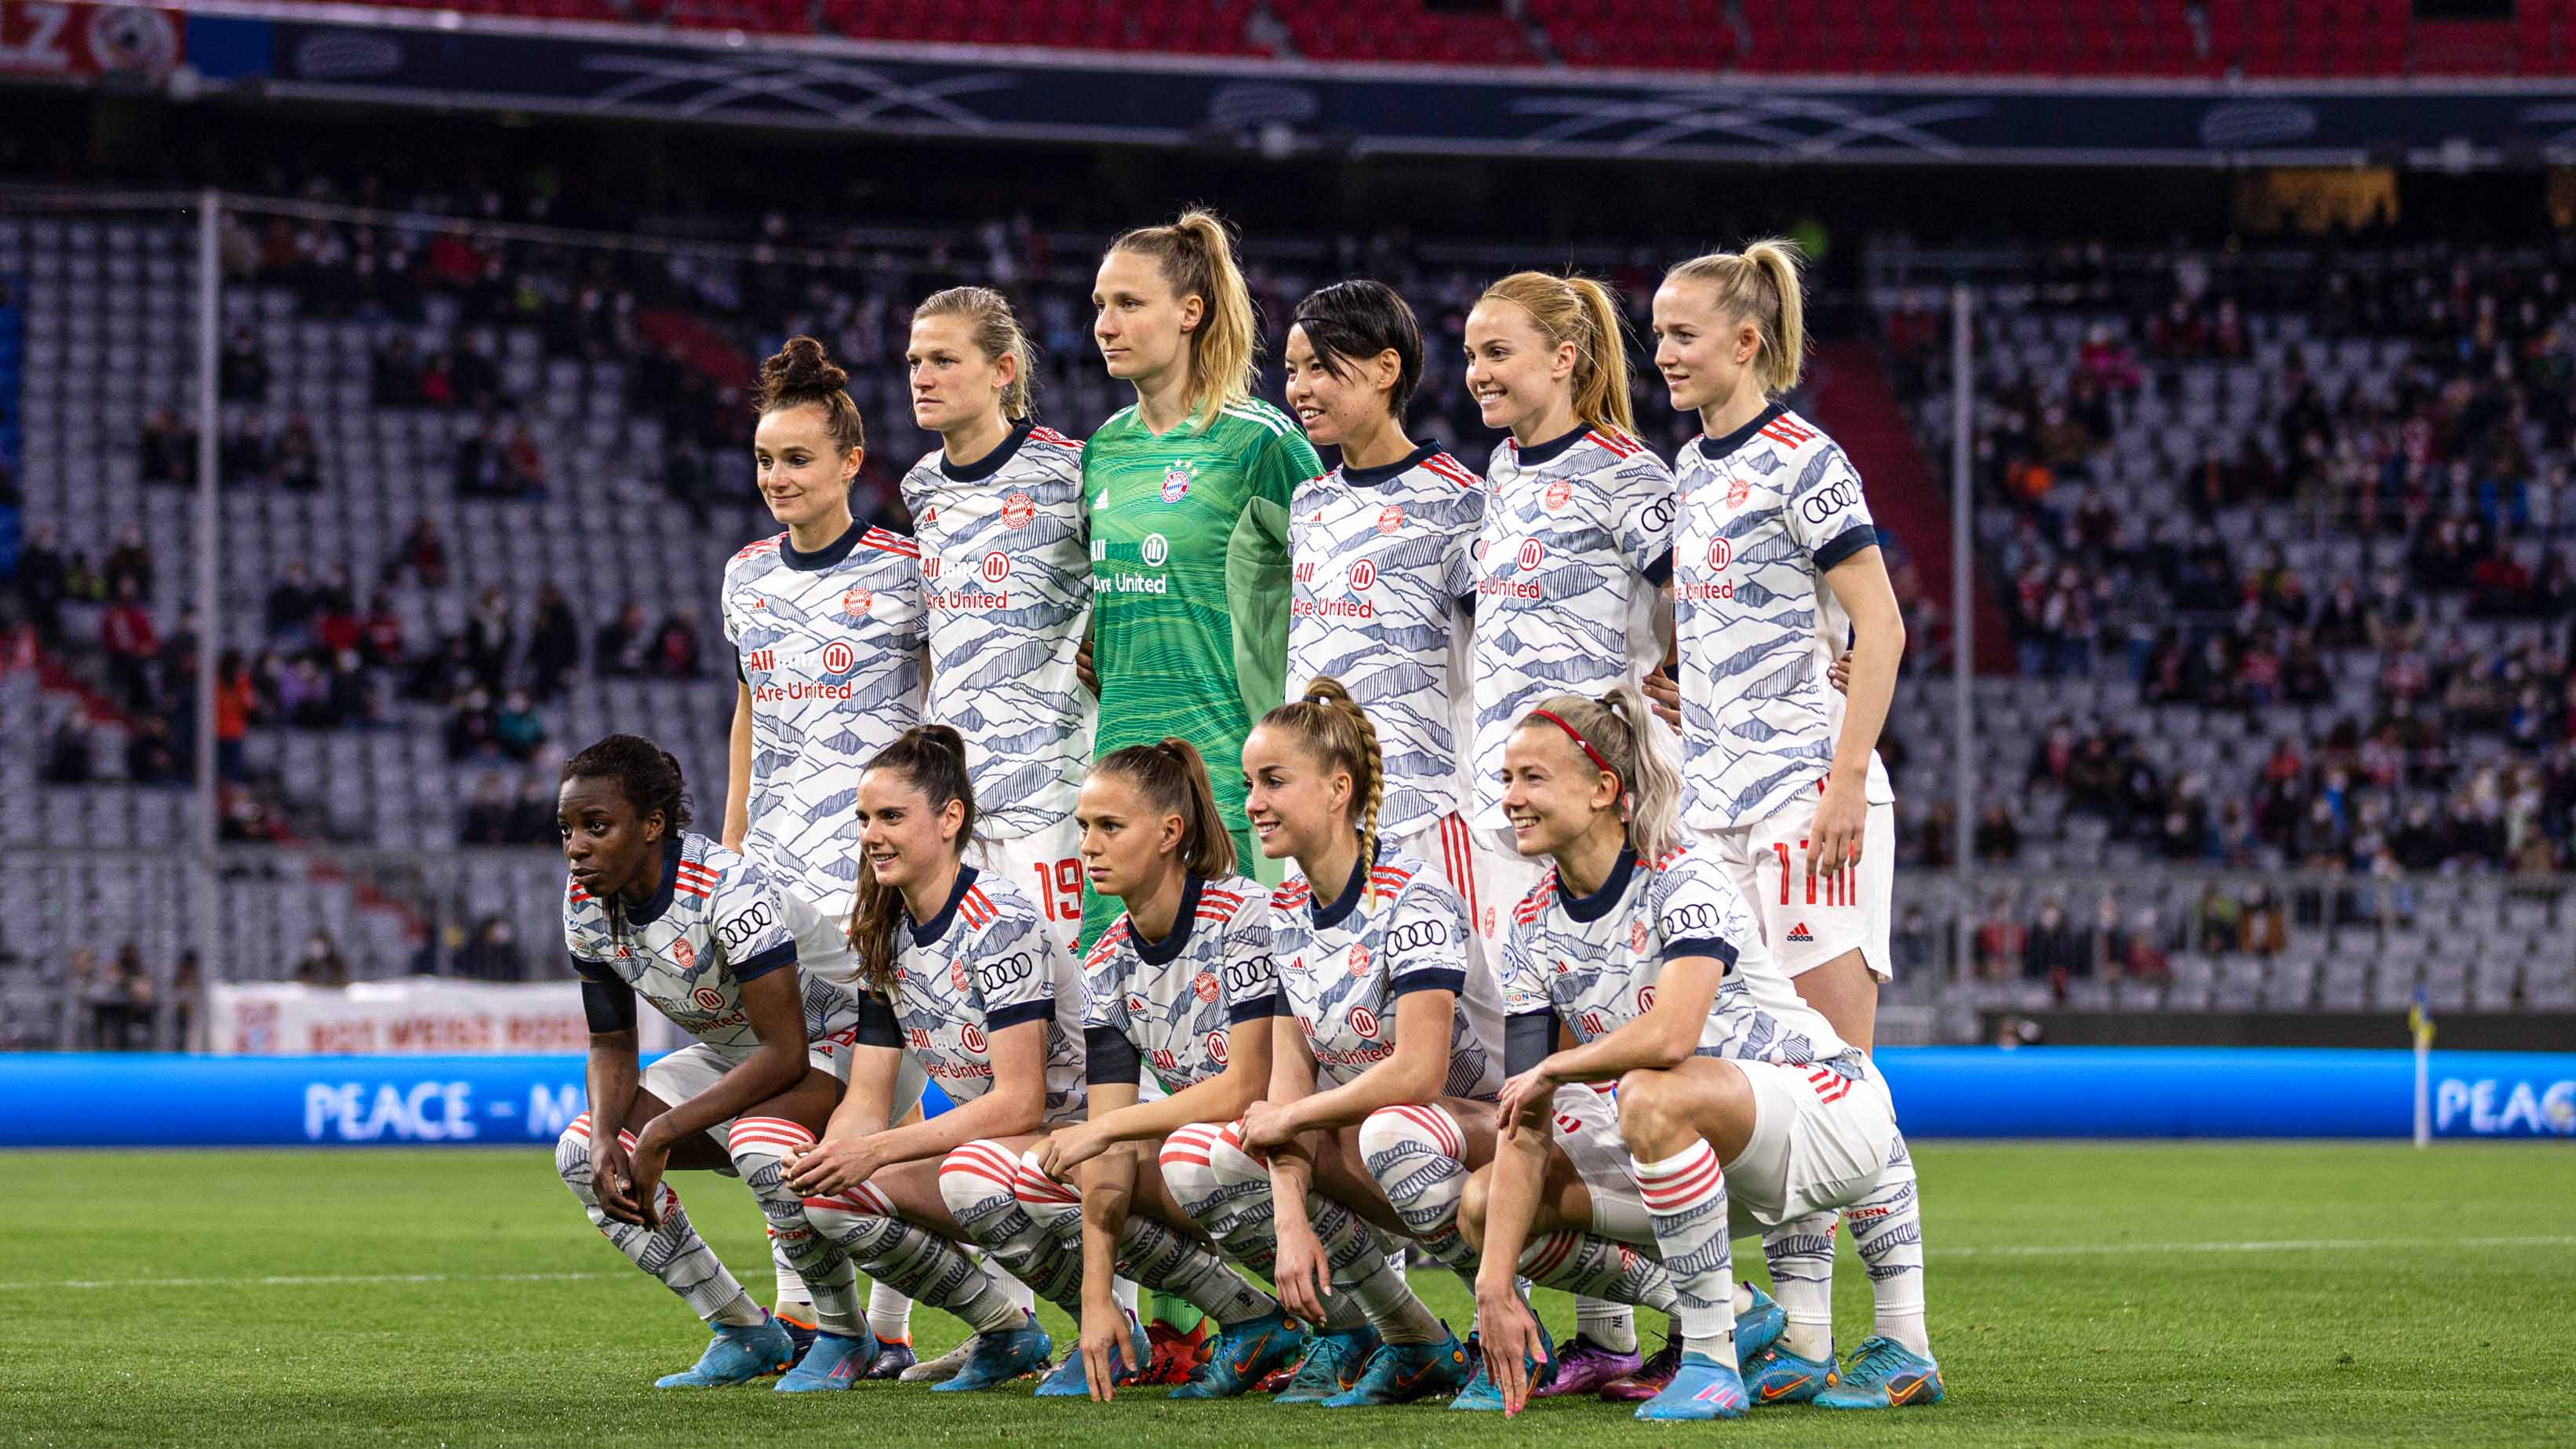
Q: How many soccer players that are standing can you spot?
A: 6